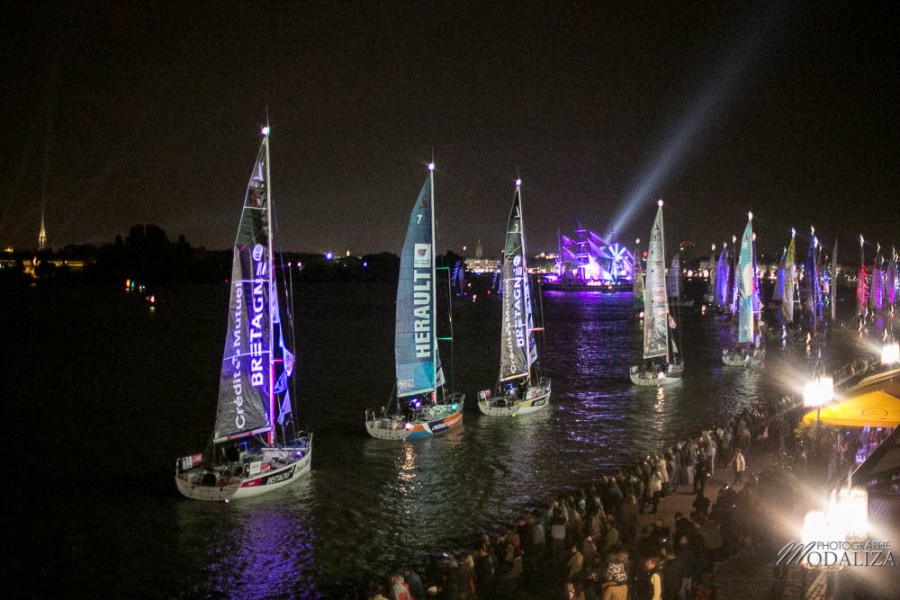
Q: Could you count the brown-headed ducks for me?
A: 0